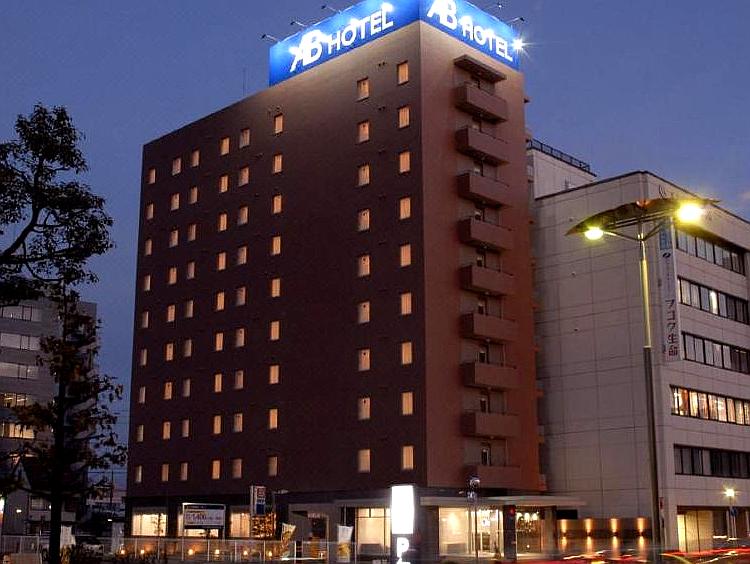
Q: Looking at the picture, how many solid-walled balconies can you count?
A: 9